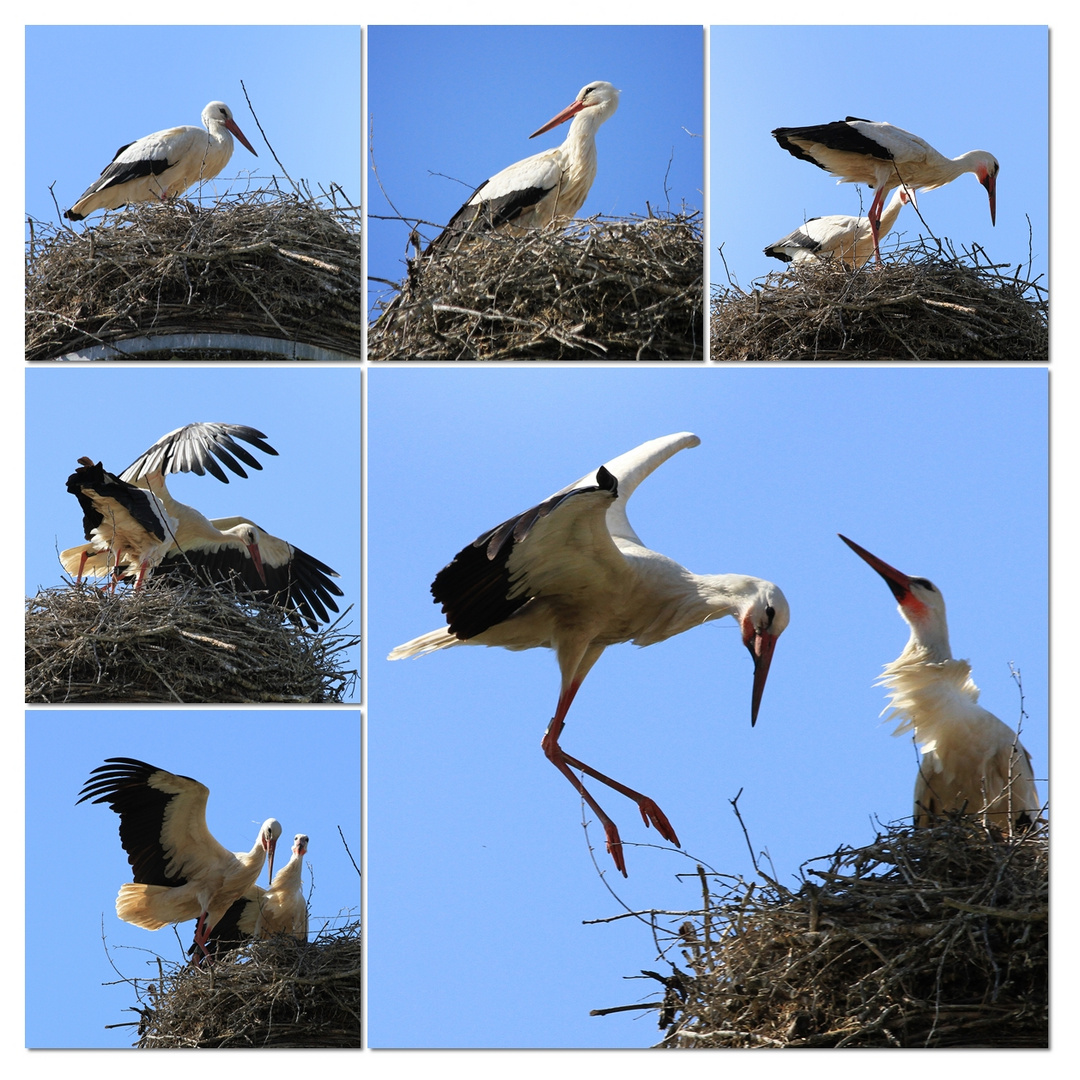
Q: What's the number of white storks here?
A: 10